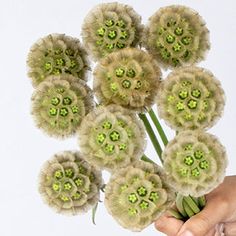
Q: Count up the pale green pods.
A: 10